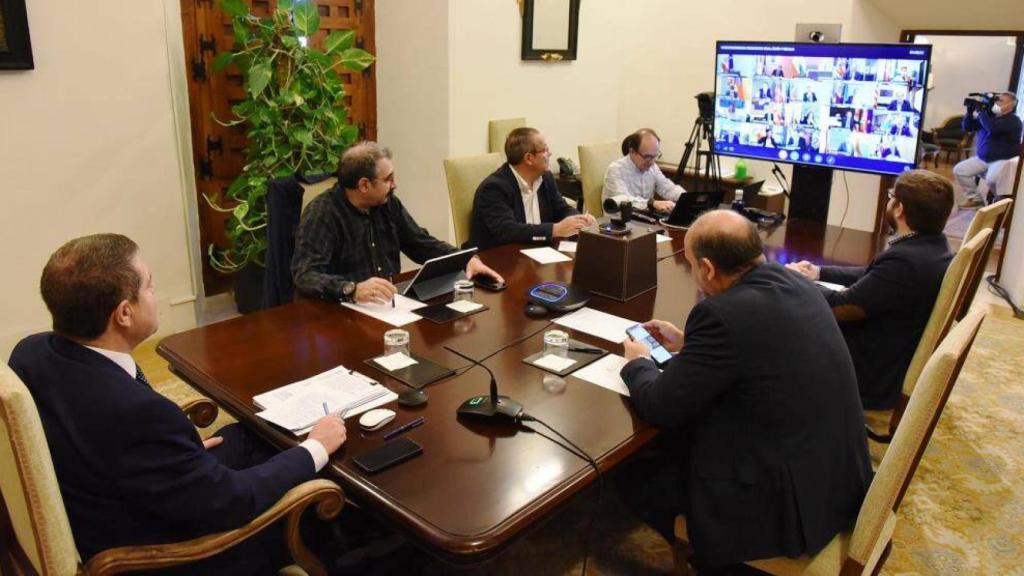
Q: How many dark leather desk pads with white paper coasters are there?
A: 3